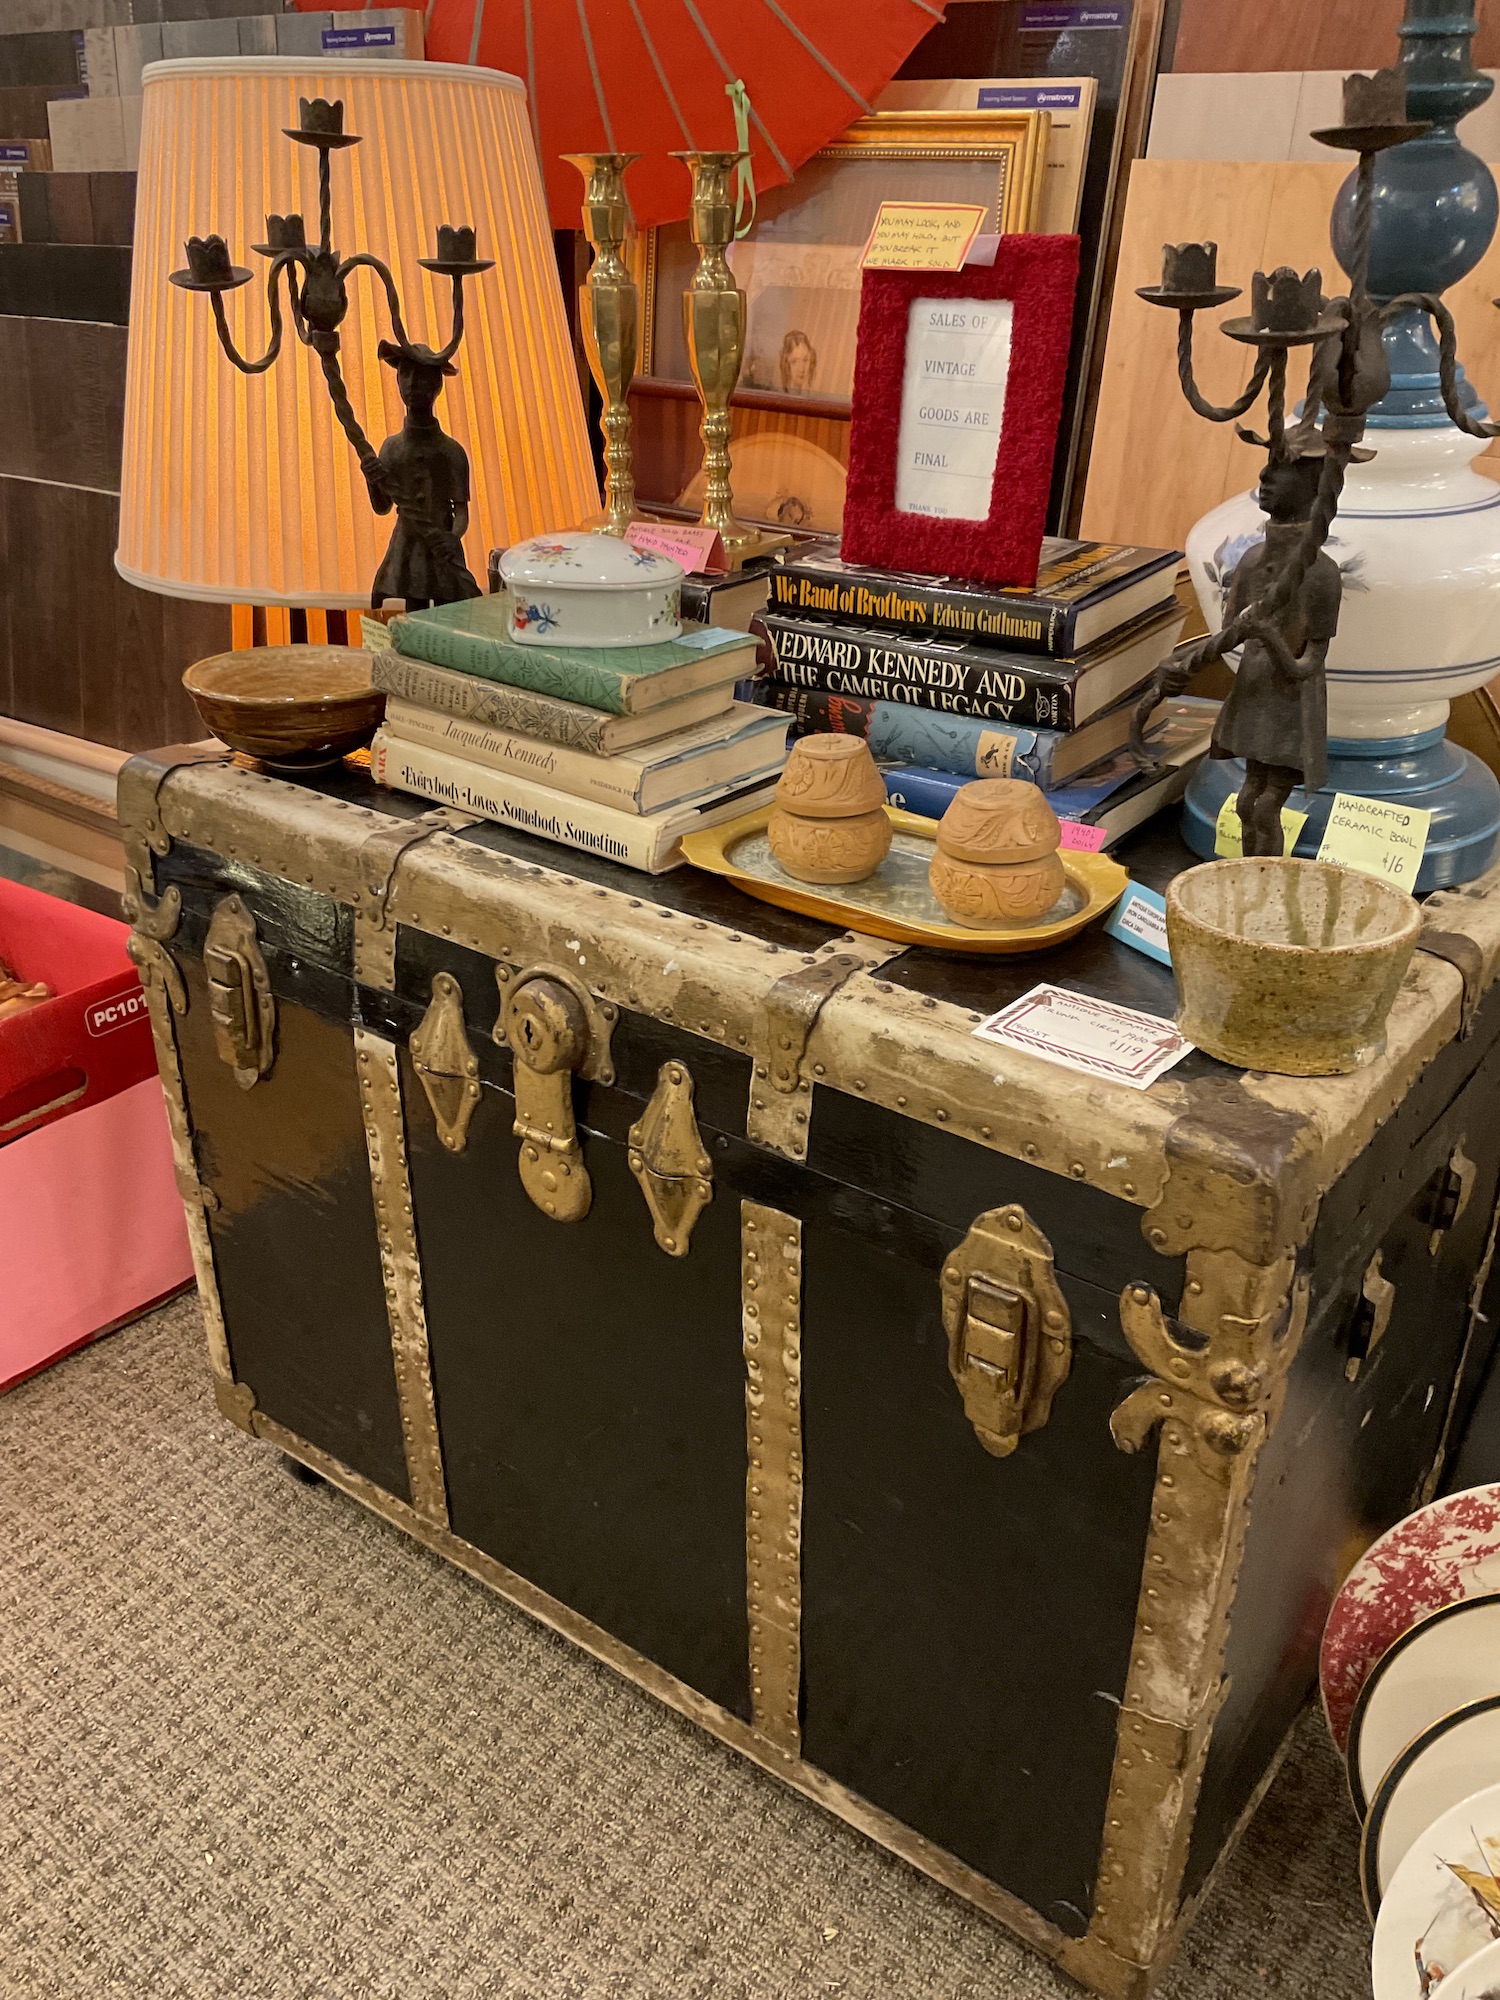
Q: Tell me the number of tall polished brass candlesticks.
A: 2